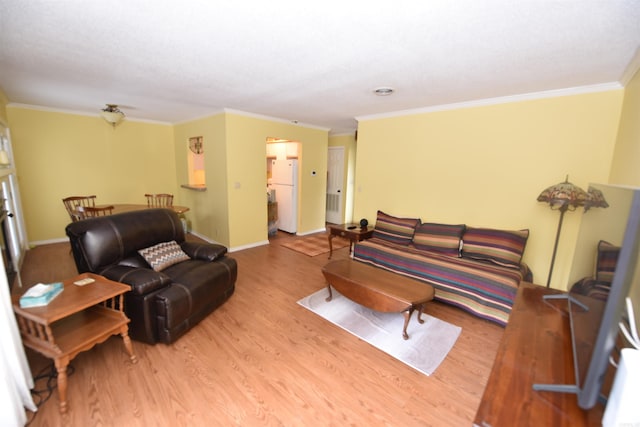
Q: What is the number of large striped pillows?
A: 3